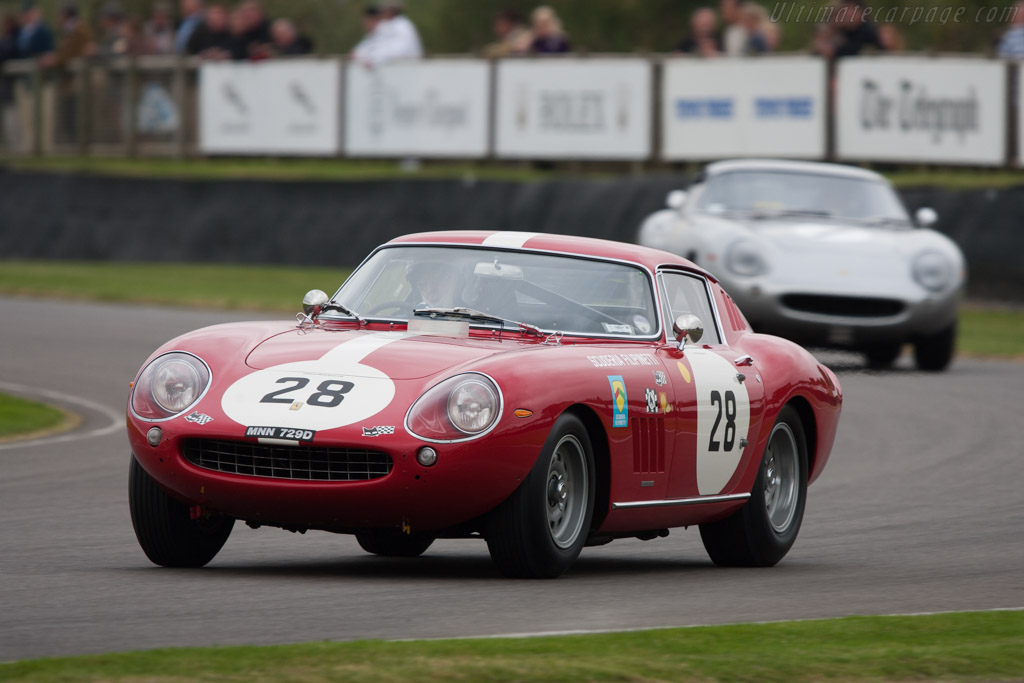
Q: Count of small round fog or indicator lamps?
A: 2